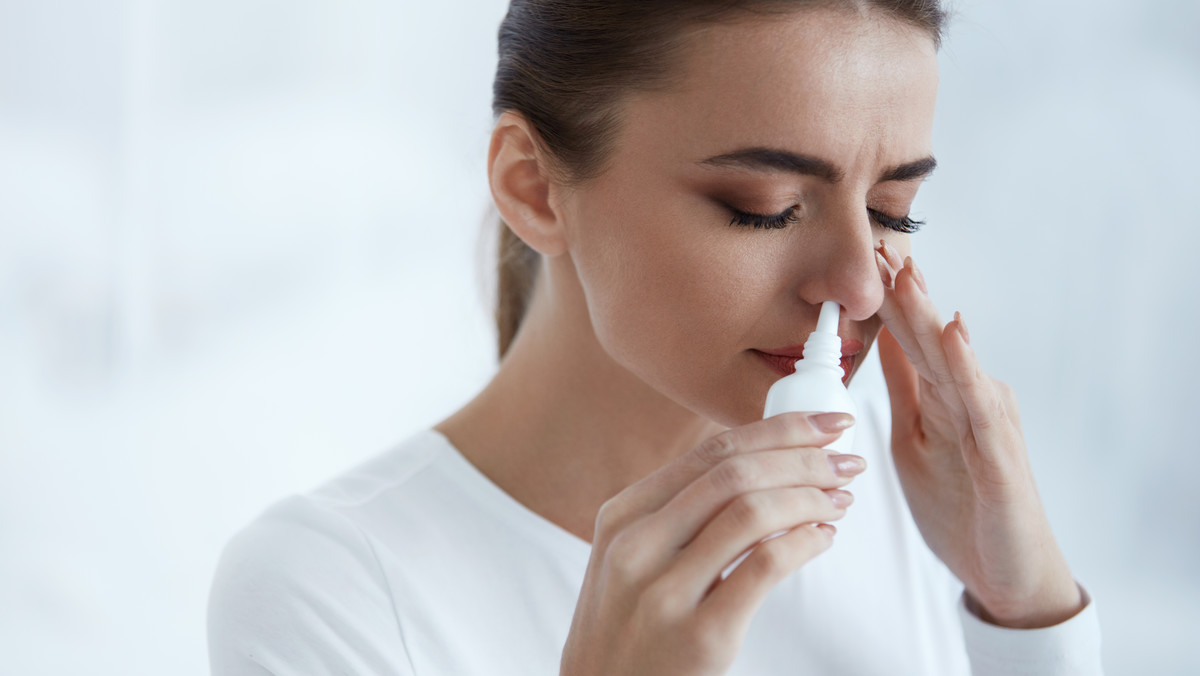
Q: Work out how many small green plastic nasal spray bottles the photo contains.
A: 0